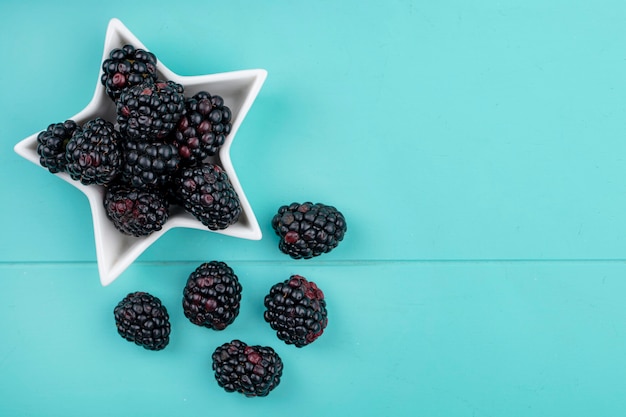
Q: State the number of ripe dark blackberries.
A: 13